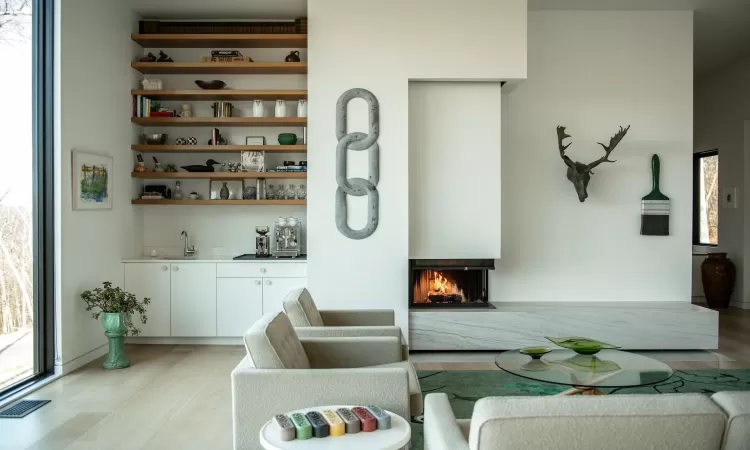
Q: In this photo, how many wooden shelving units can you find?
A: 7